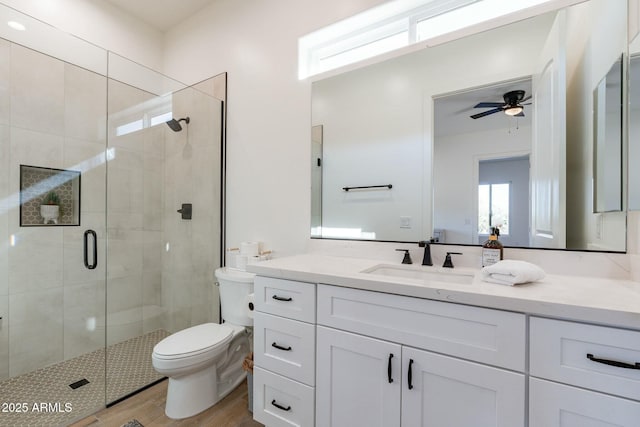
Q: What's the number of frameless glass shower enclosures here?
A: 1